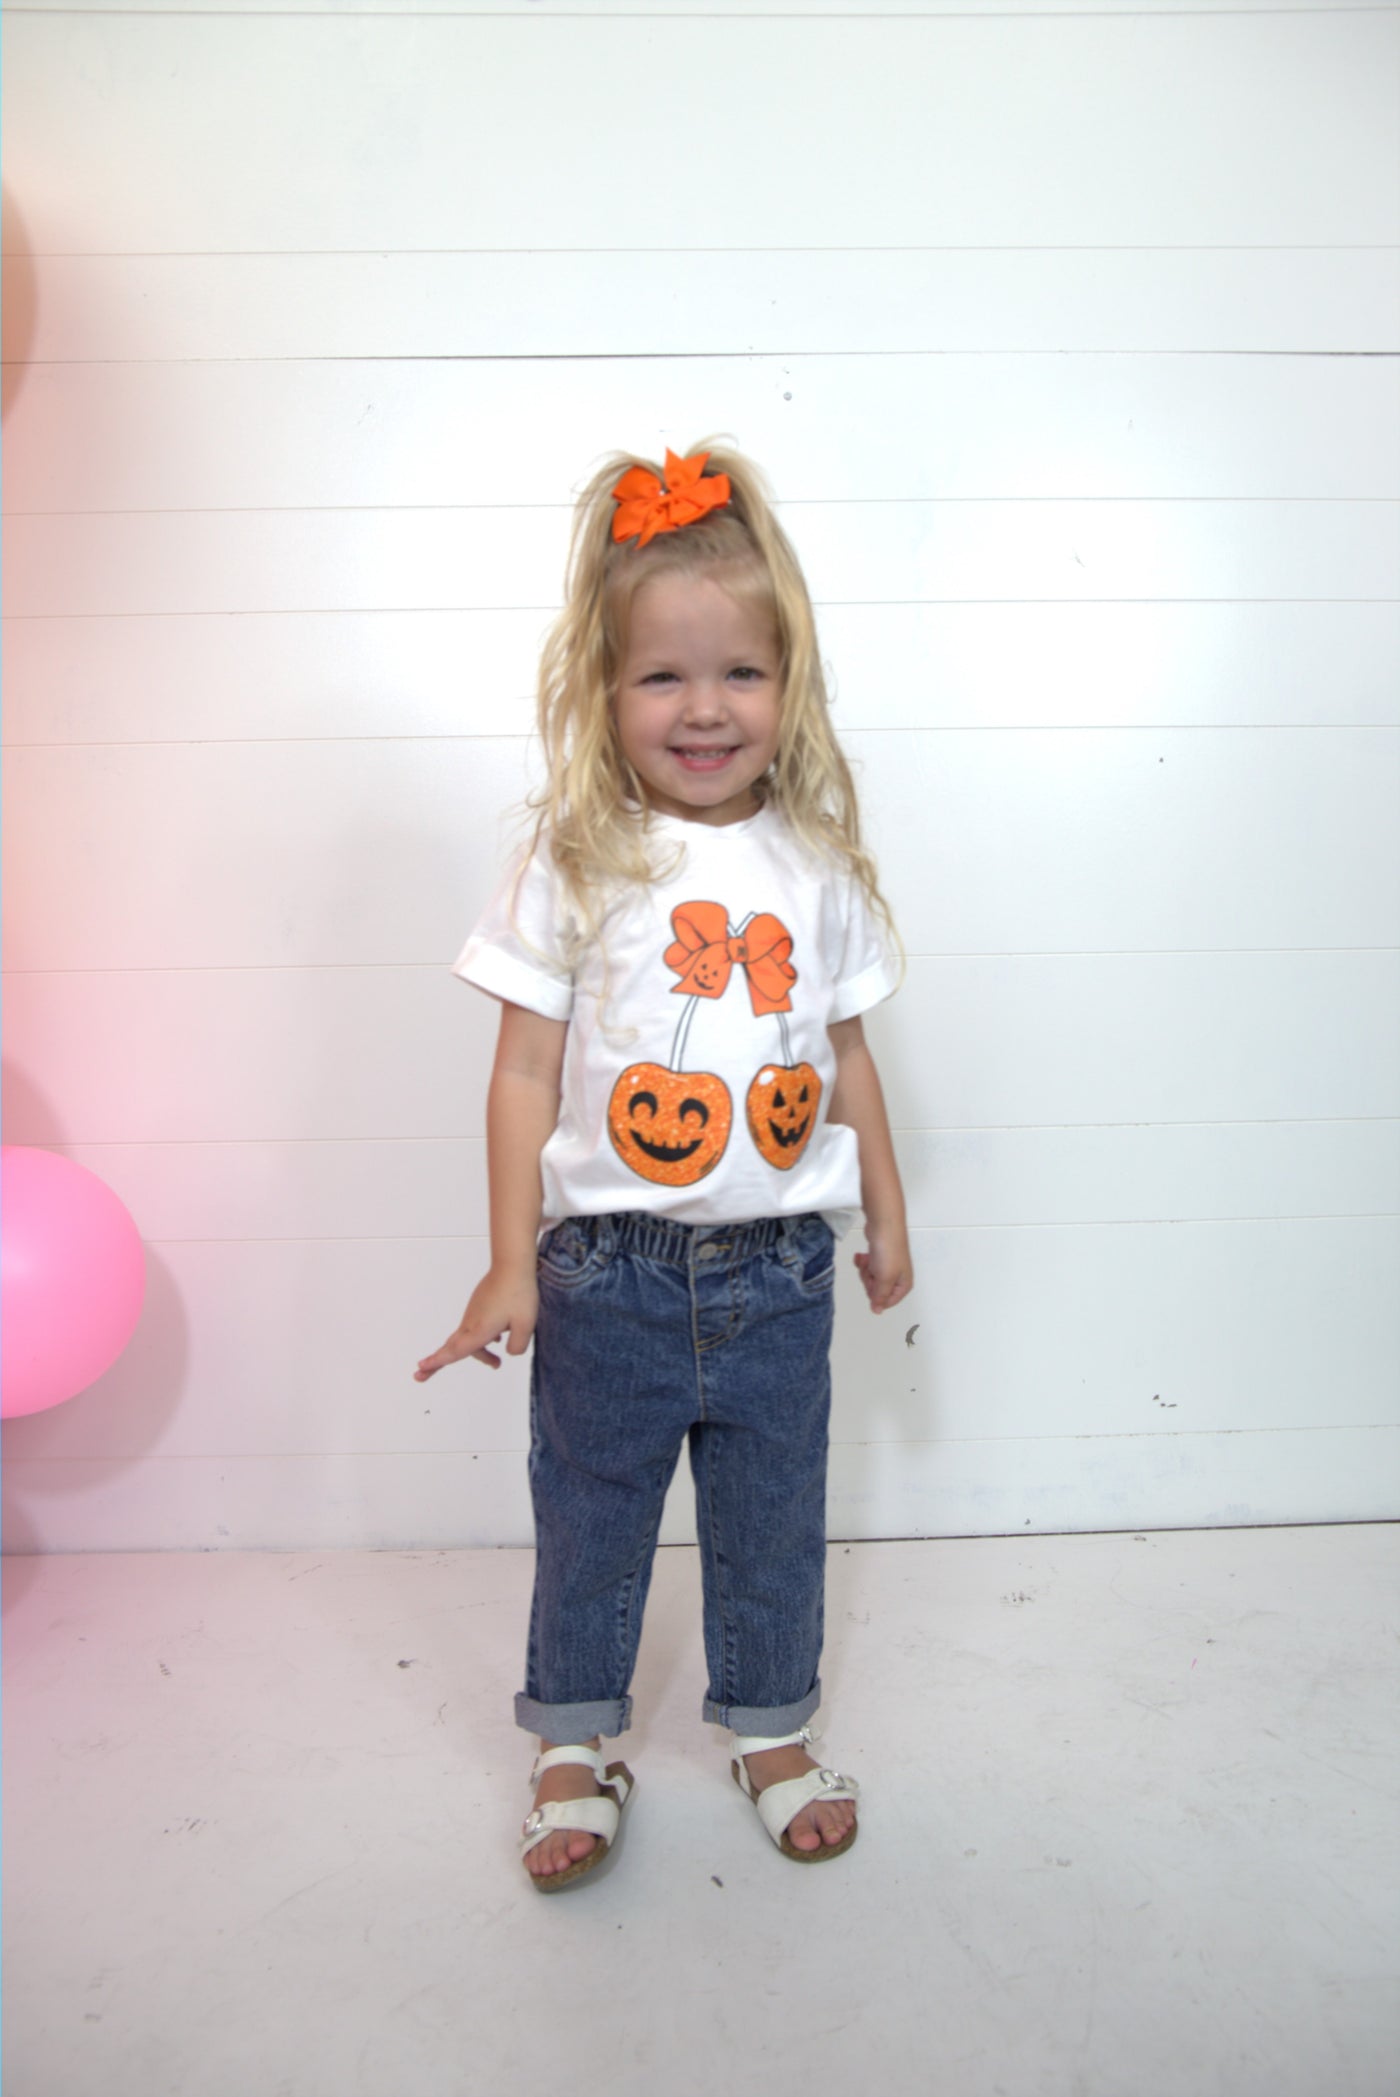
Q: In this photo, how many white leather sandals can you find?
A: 2